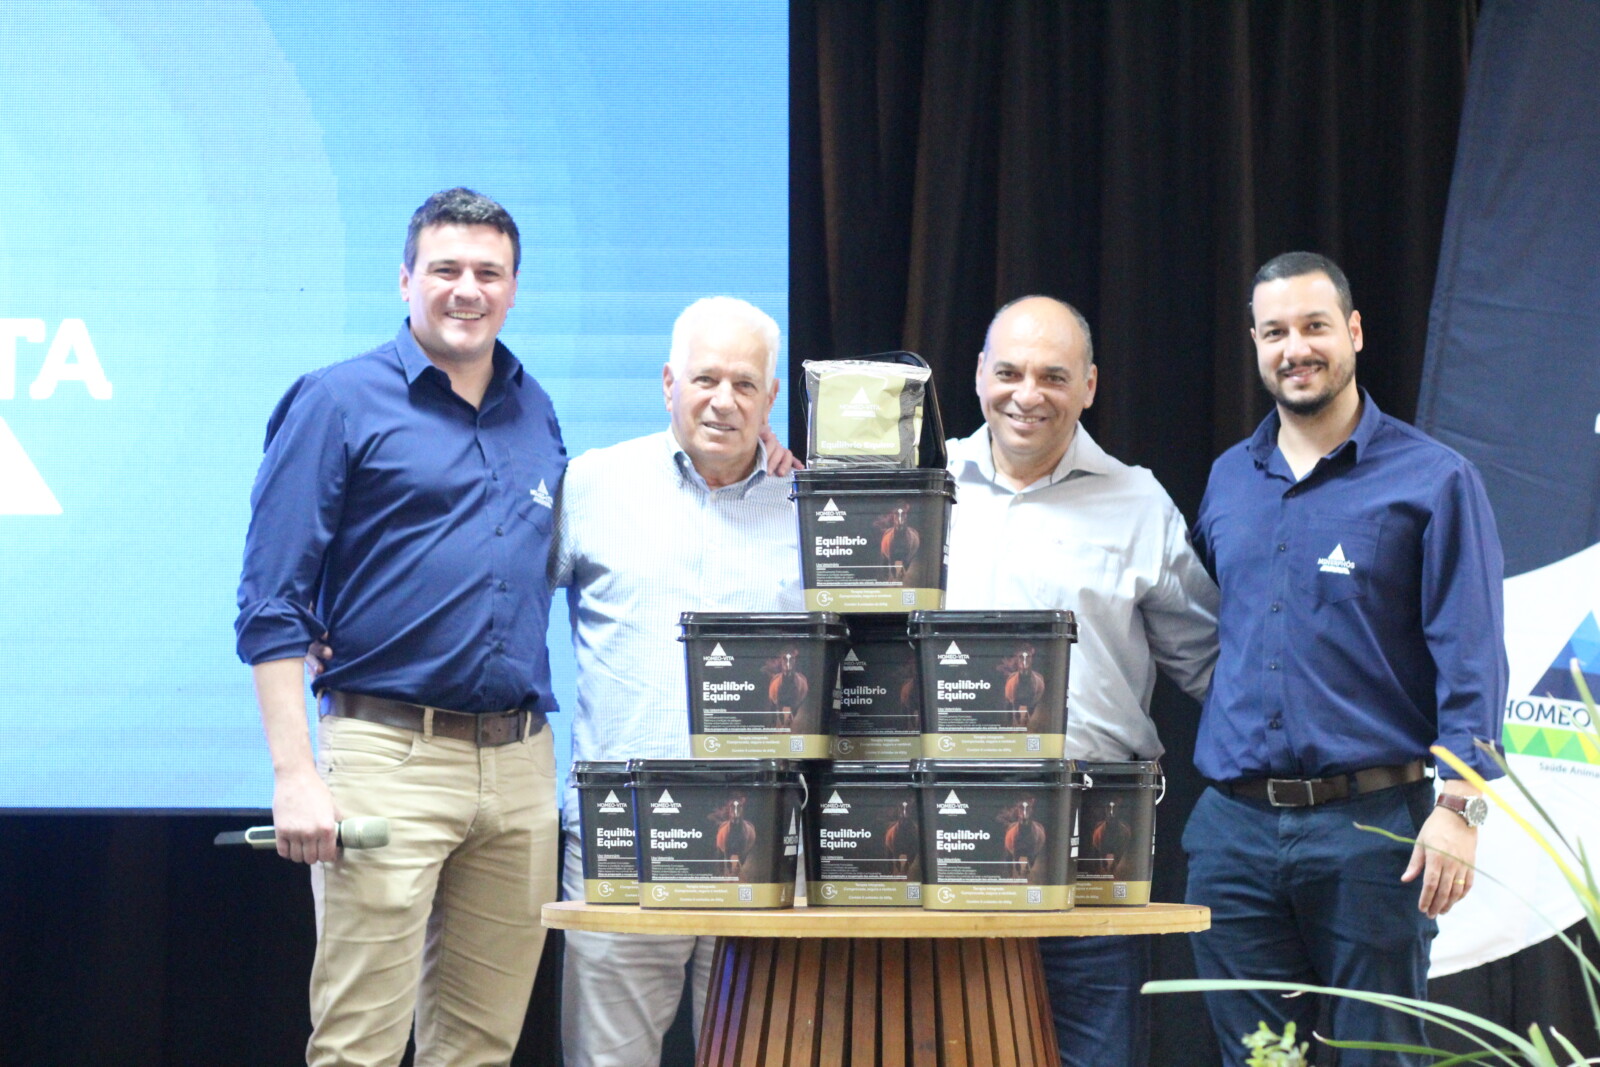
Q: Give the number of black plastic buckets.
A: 9